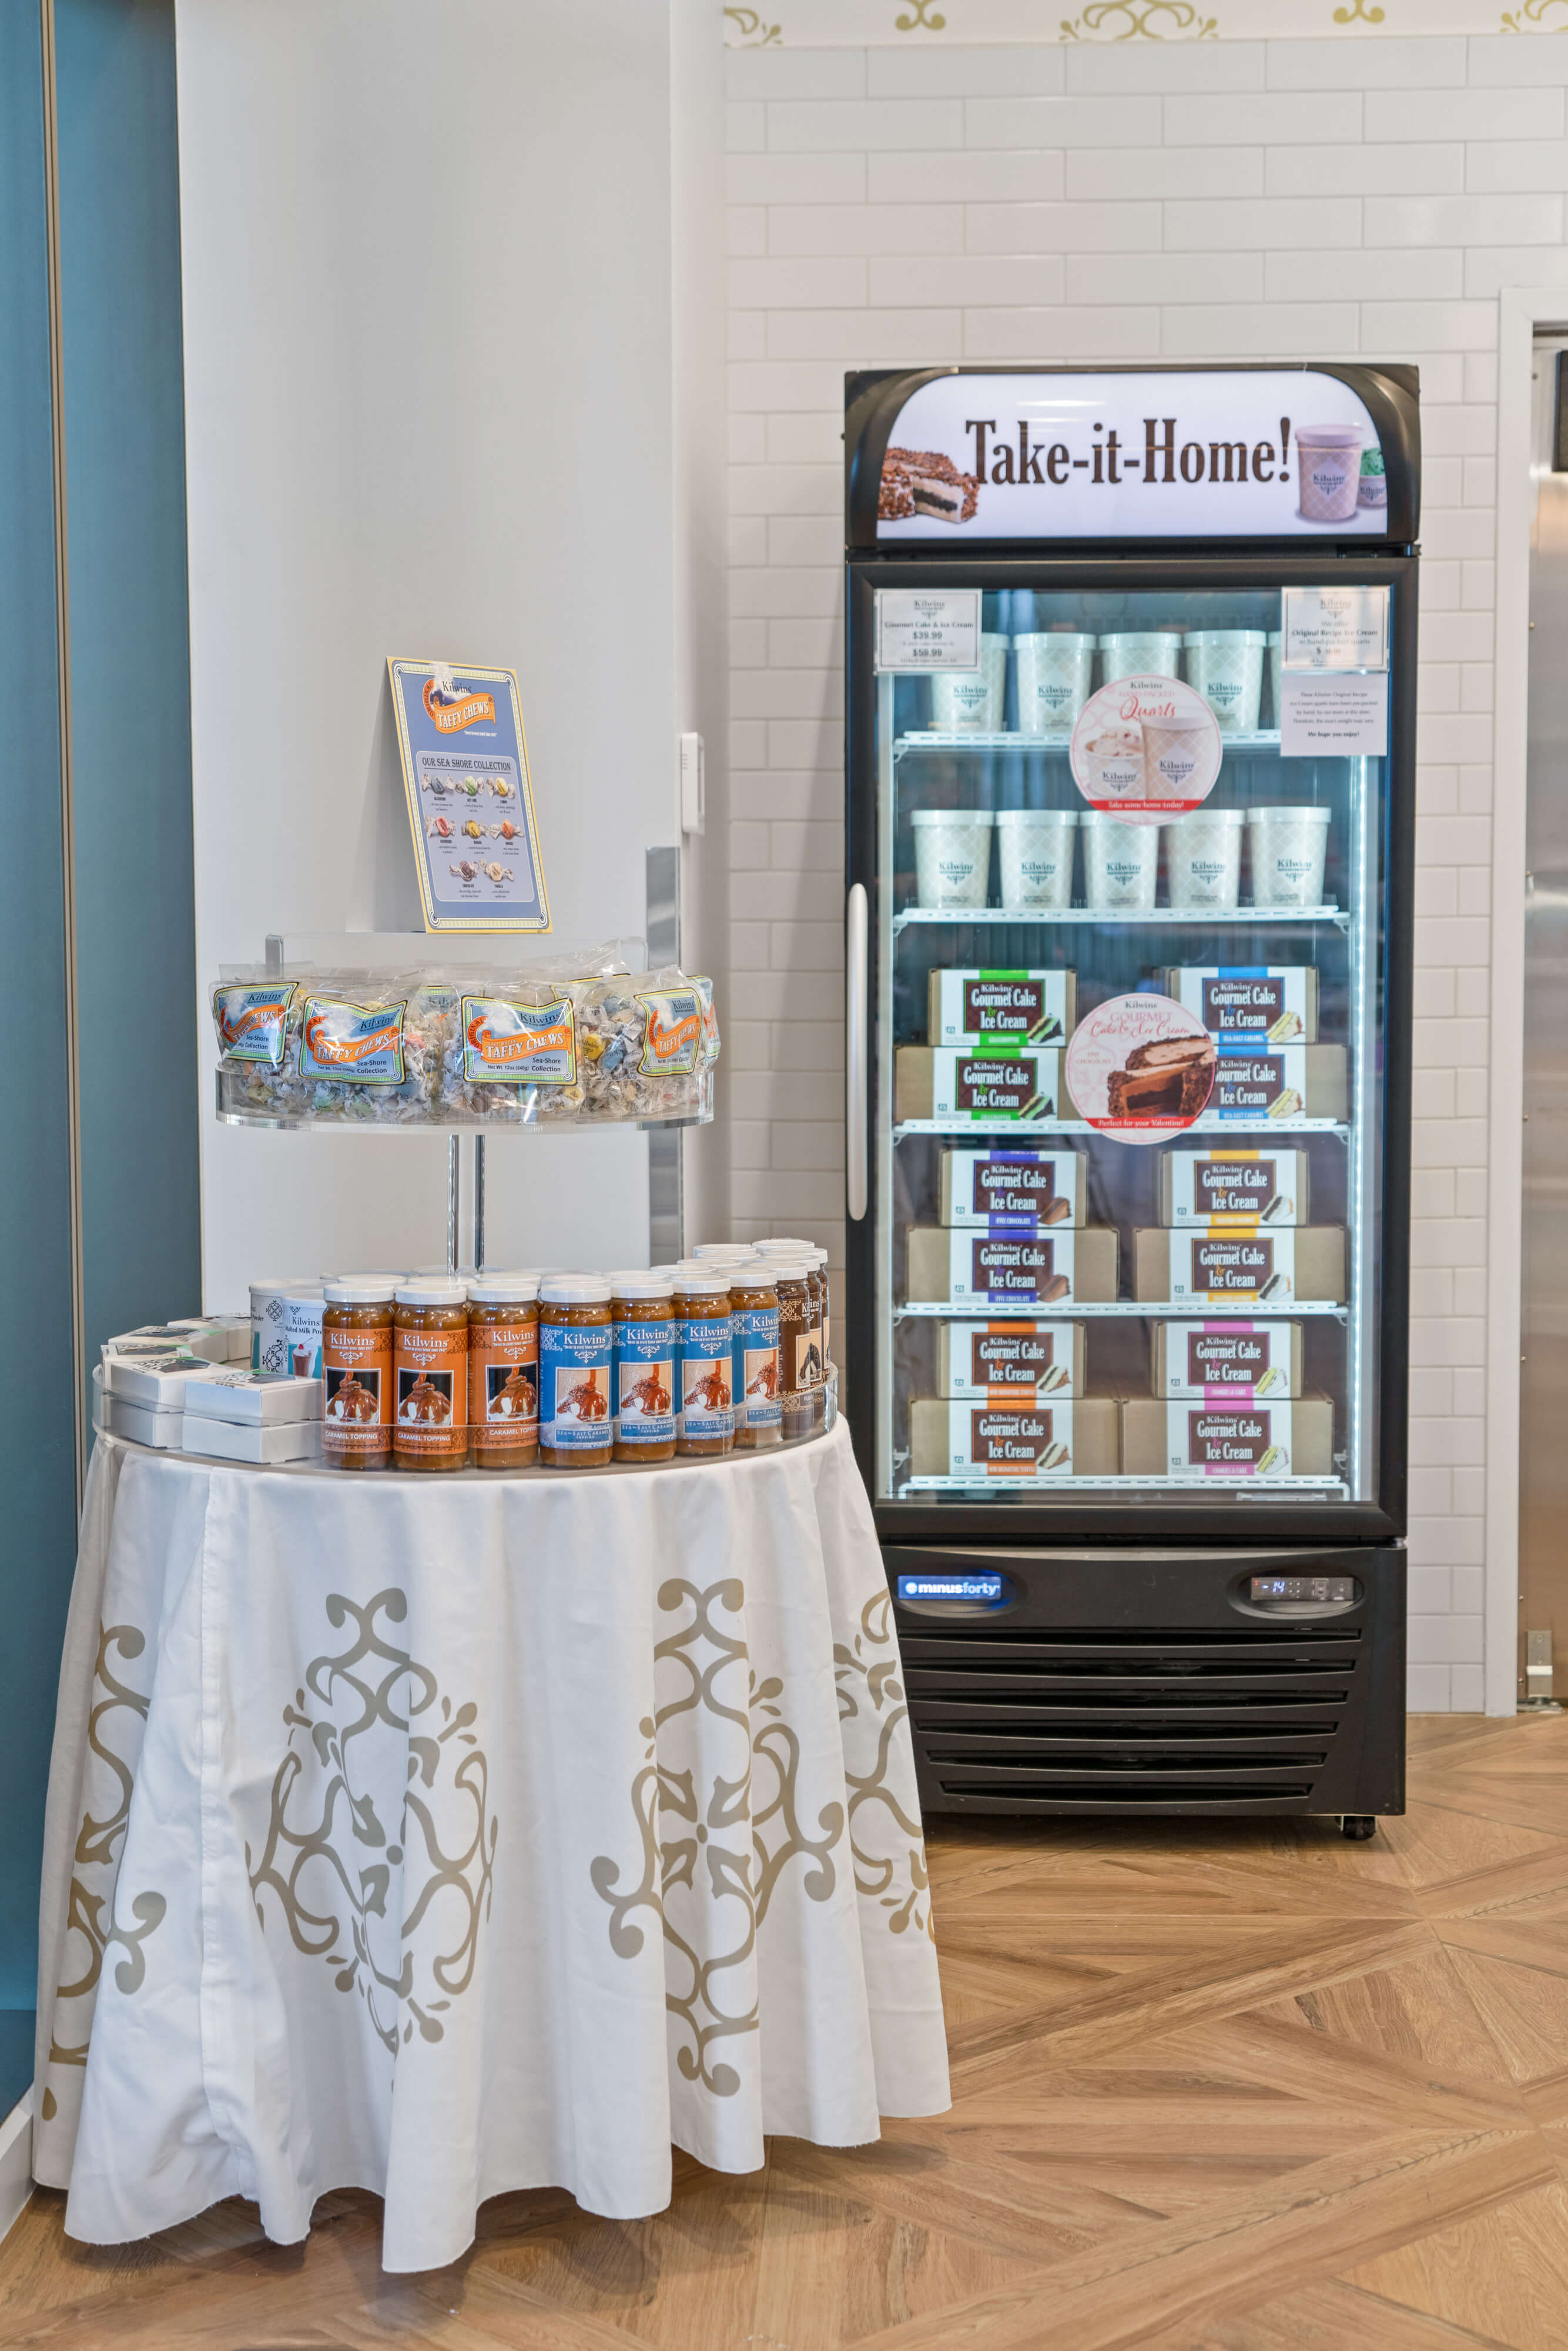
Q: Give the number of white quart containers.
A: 10